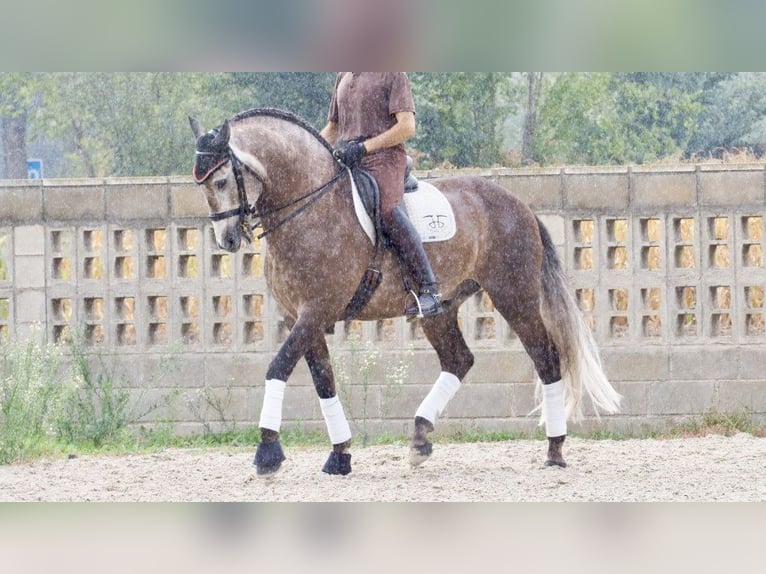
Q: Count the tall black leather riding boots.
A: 1